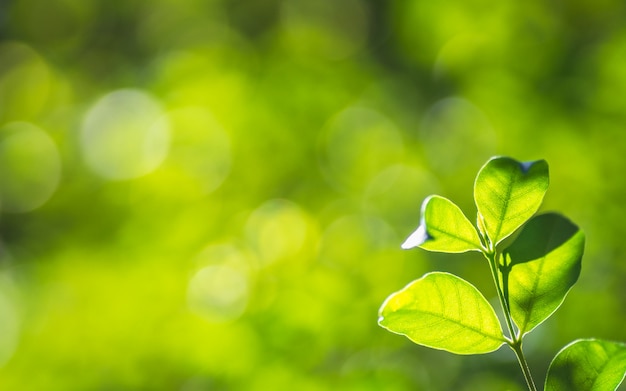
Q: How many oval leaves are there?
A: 5